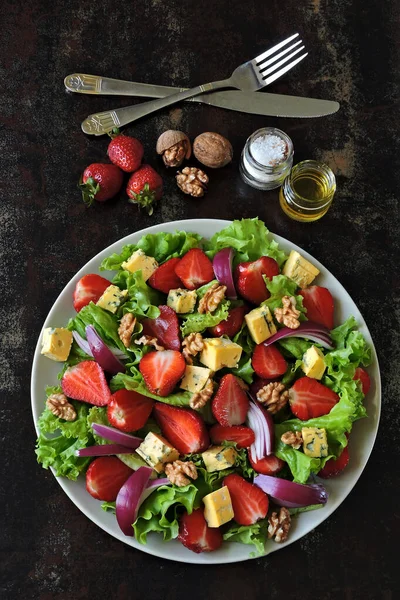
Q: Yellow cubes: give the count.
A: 13